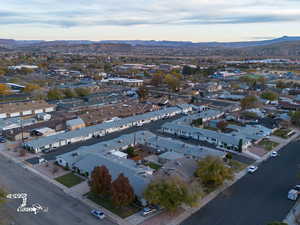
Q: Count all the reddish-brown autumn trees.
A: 2